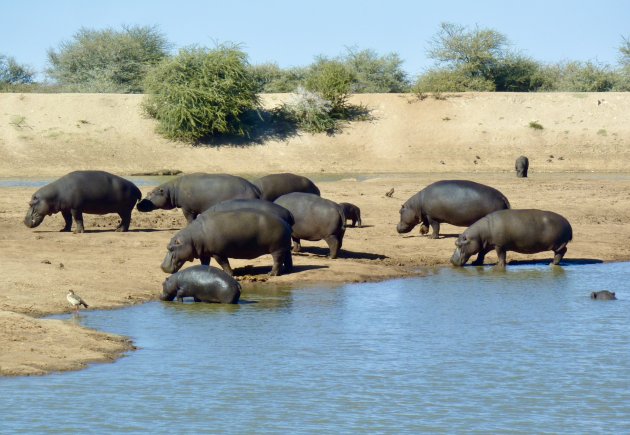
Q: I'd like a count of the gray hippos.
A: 12